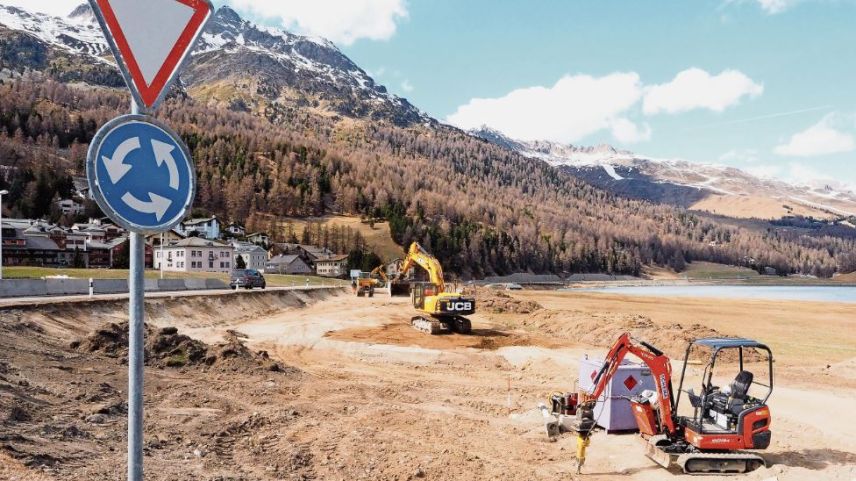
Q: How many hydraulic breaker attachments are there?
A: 1